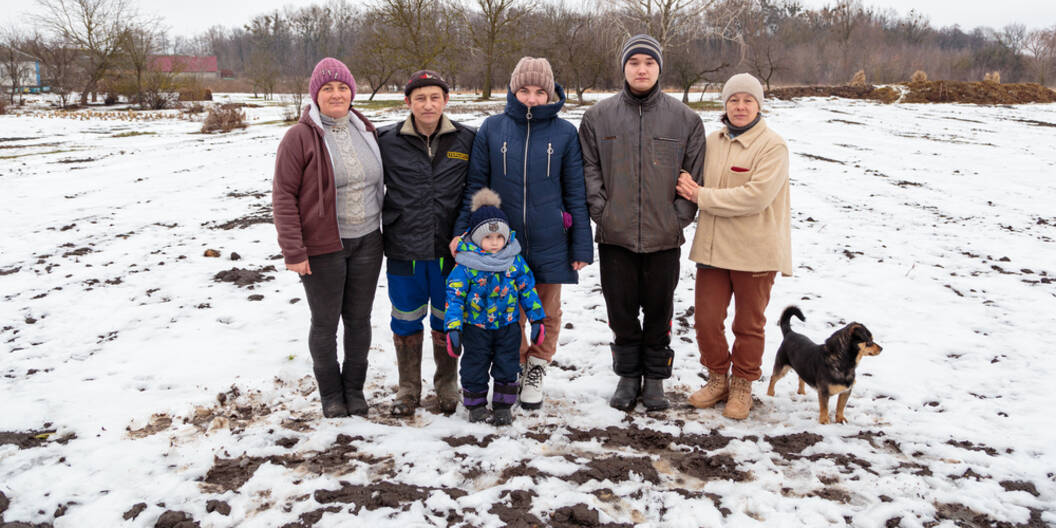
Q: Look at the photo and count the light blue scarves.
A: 1